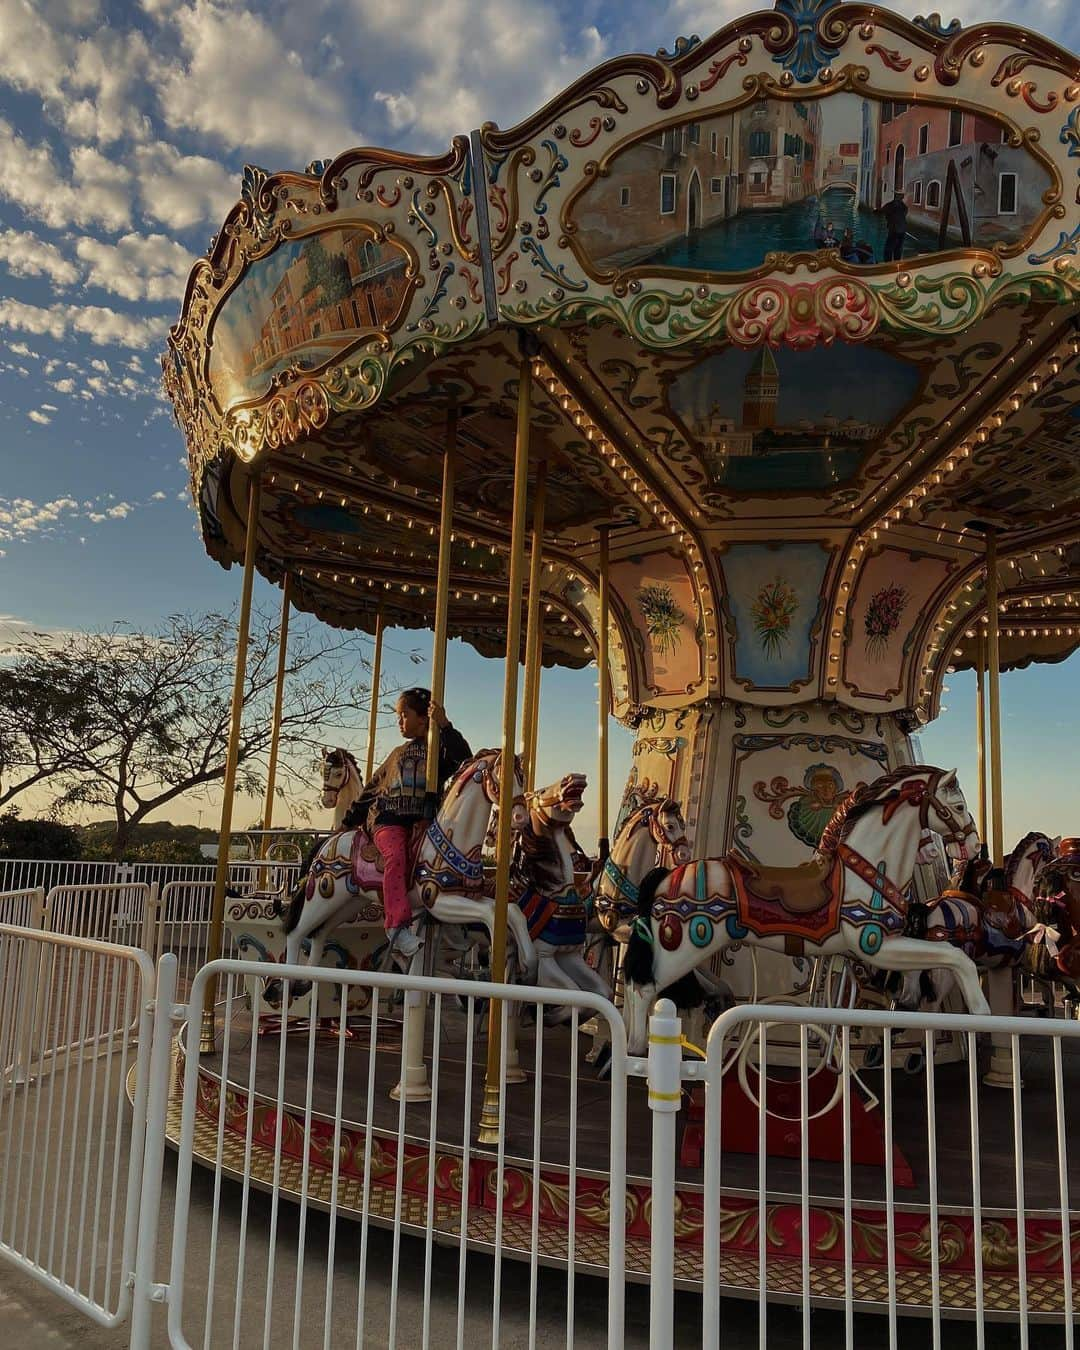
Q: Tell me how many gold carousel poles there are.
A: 10